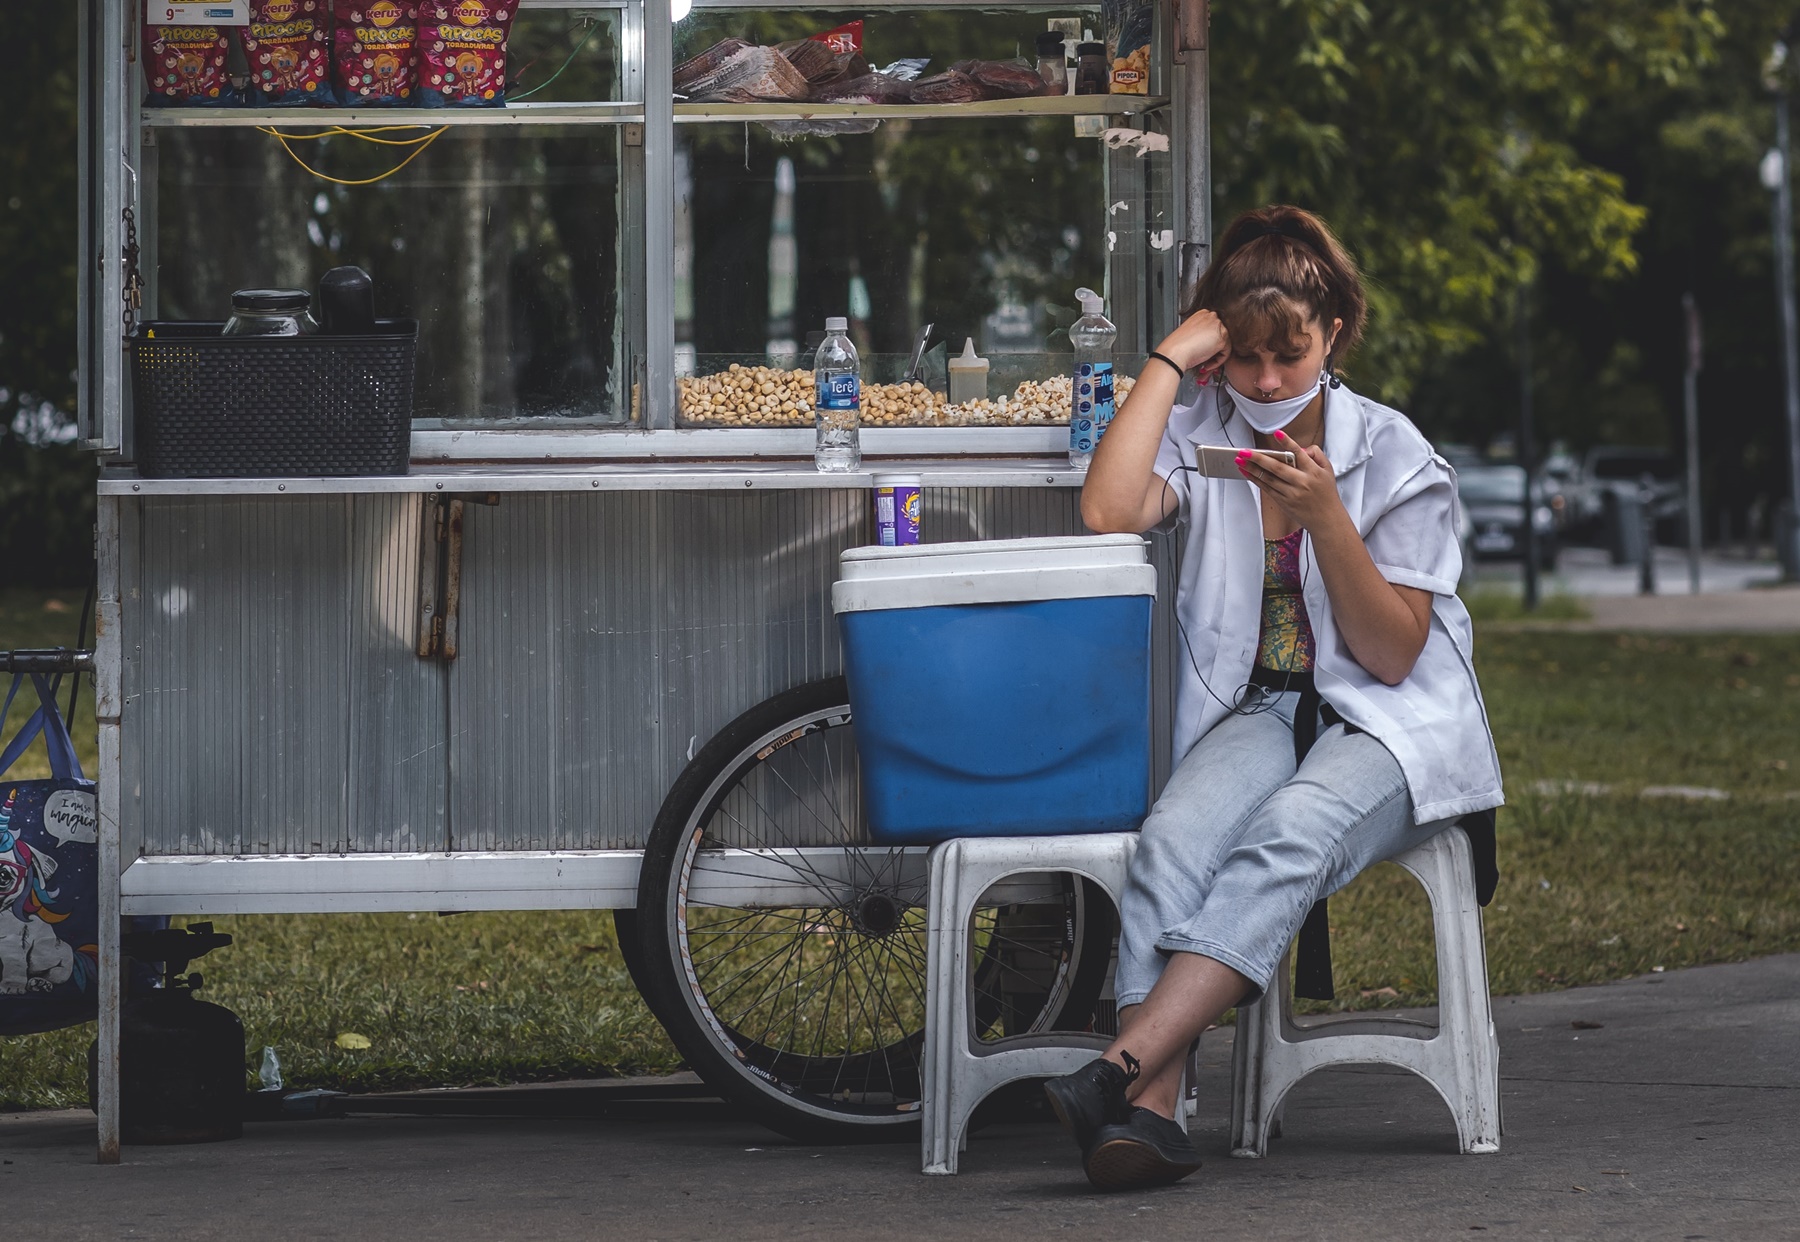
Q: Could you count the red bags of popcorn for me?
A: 4